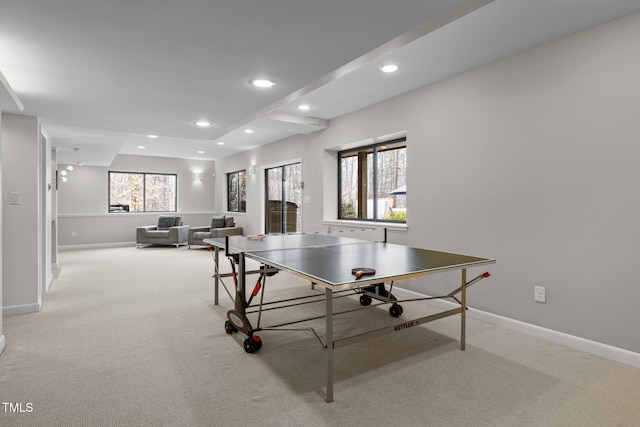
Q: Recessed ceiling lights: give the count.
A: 9